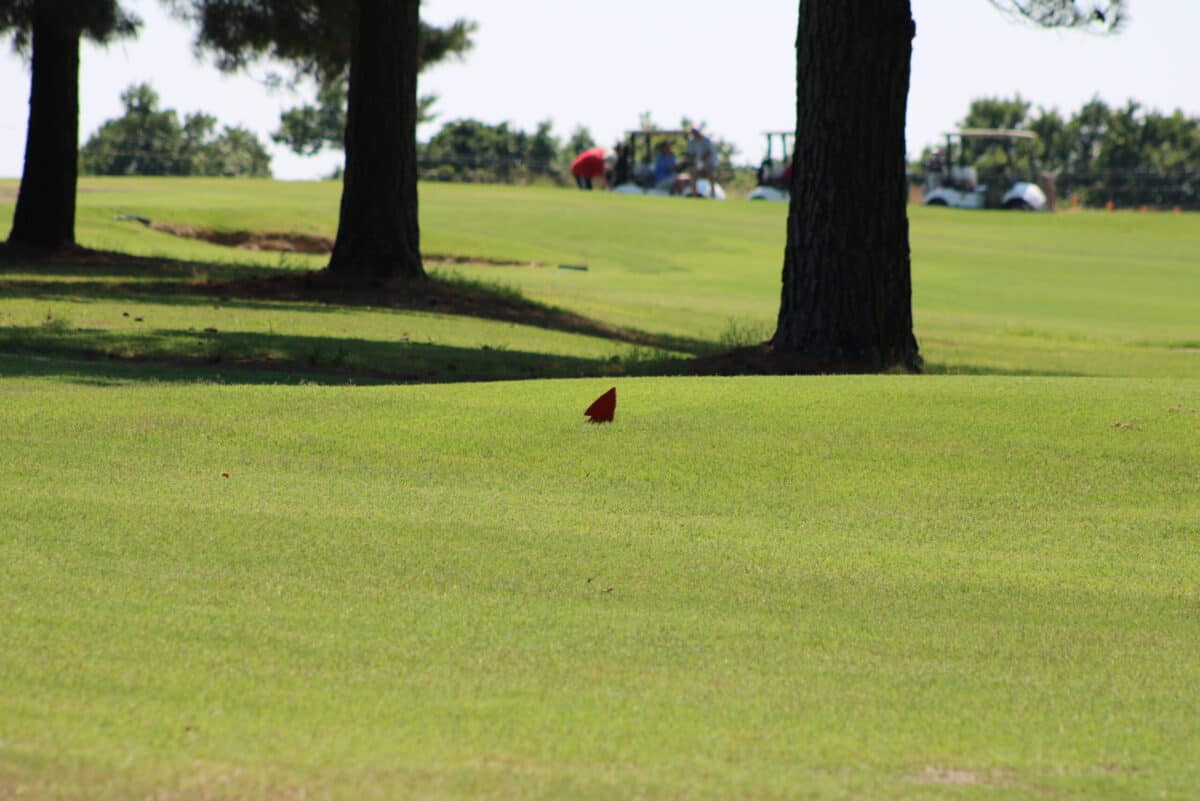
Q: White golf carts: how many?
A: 3